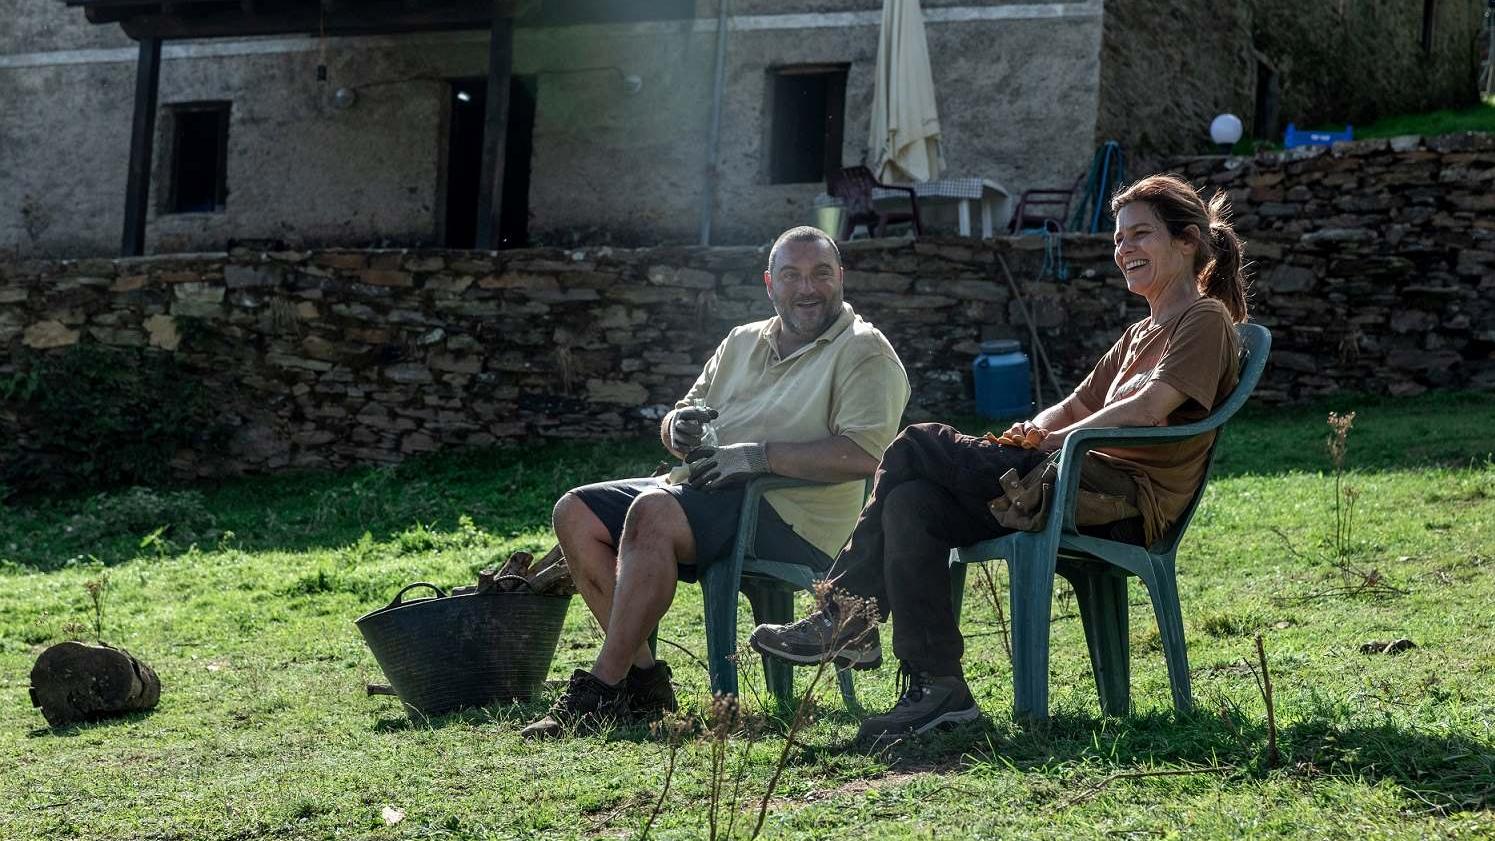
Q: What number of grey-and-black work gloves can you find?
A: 2